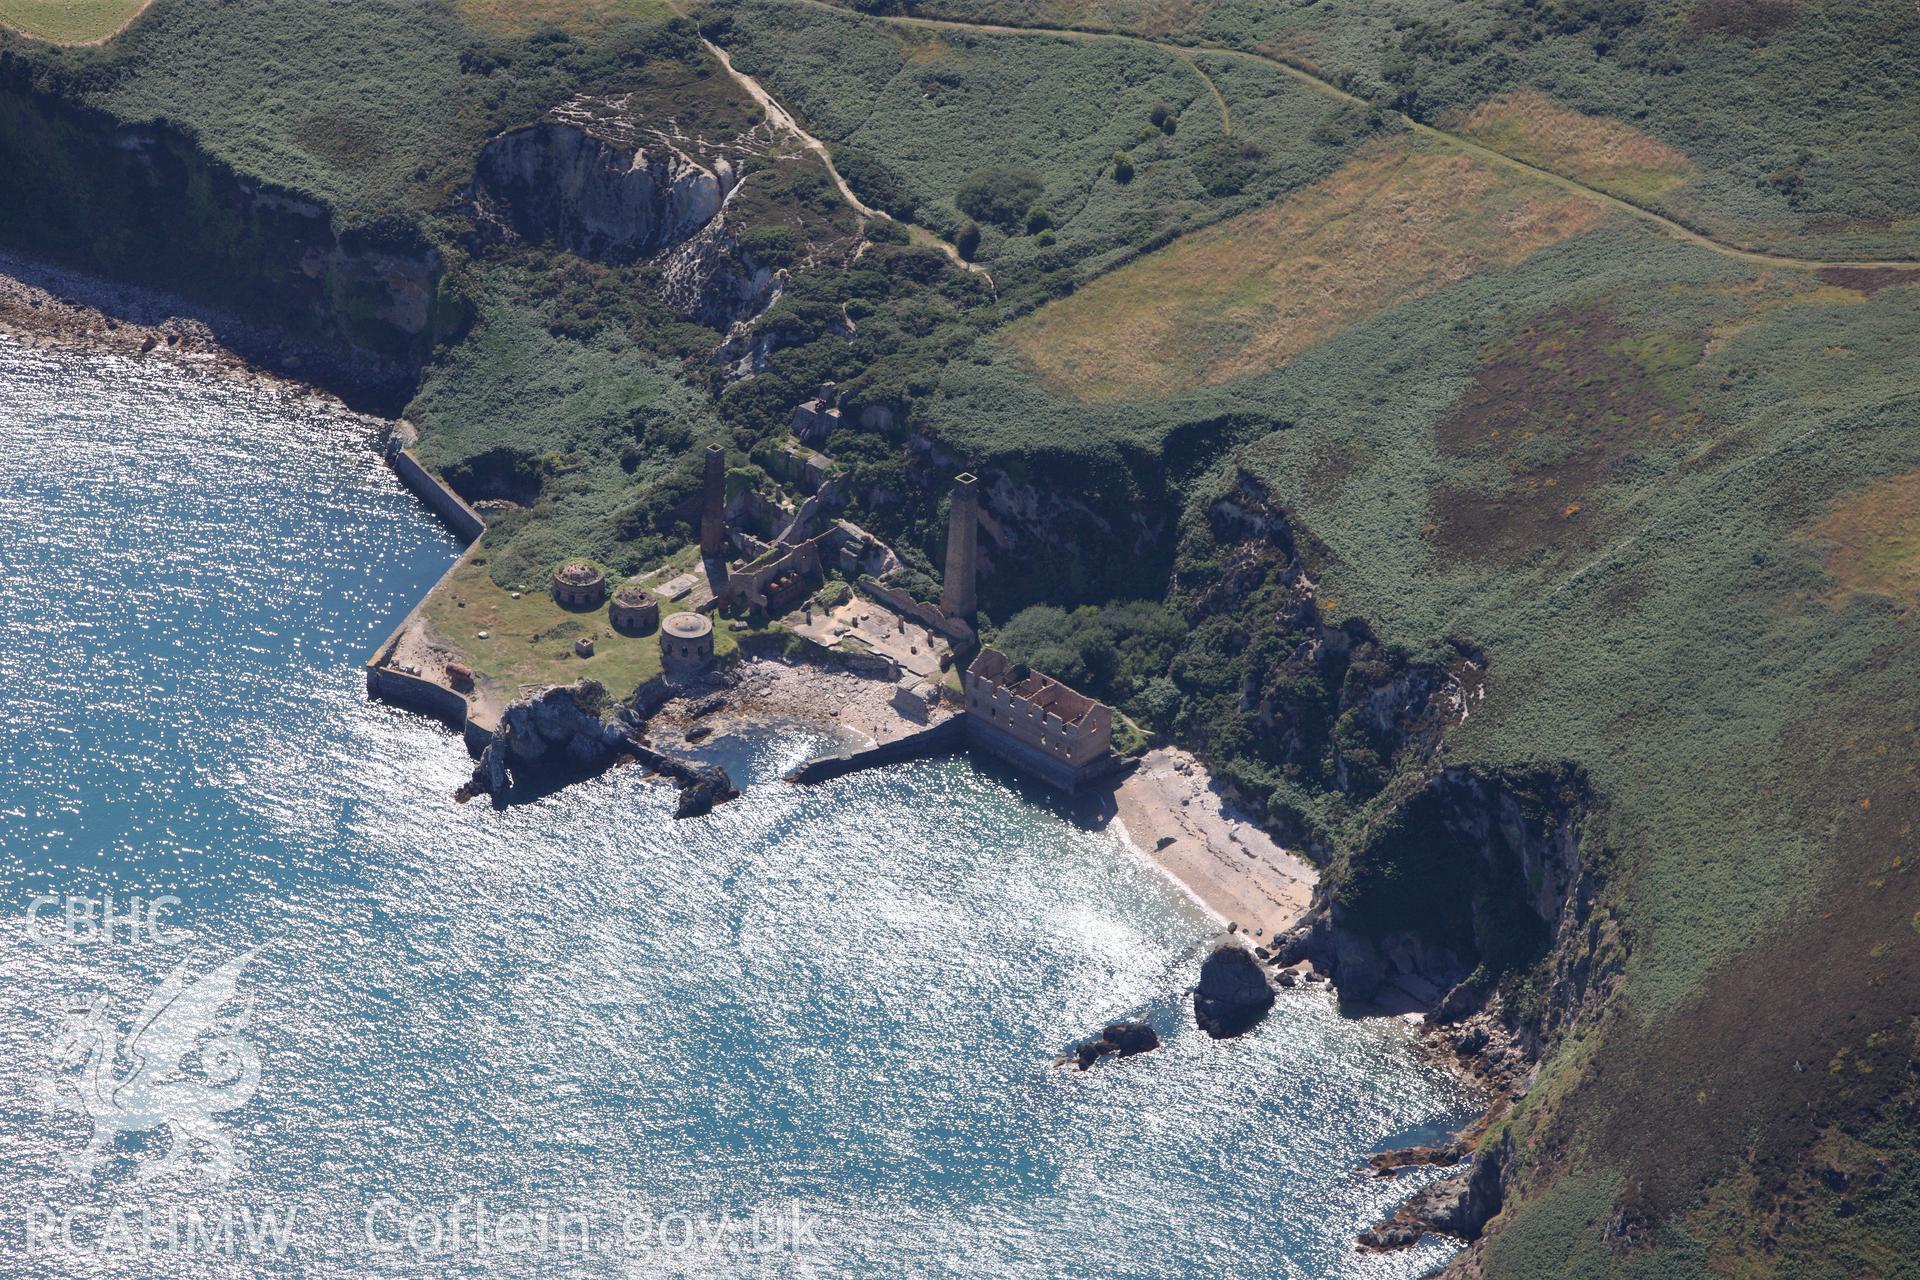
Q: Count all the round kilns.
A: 3